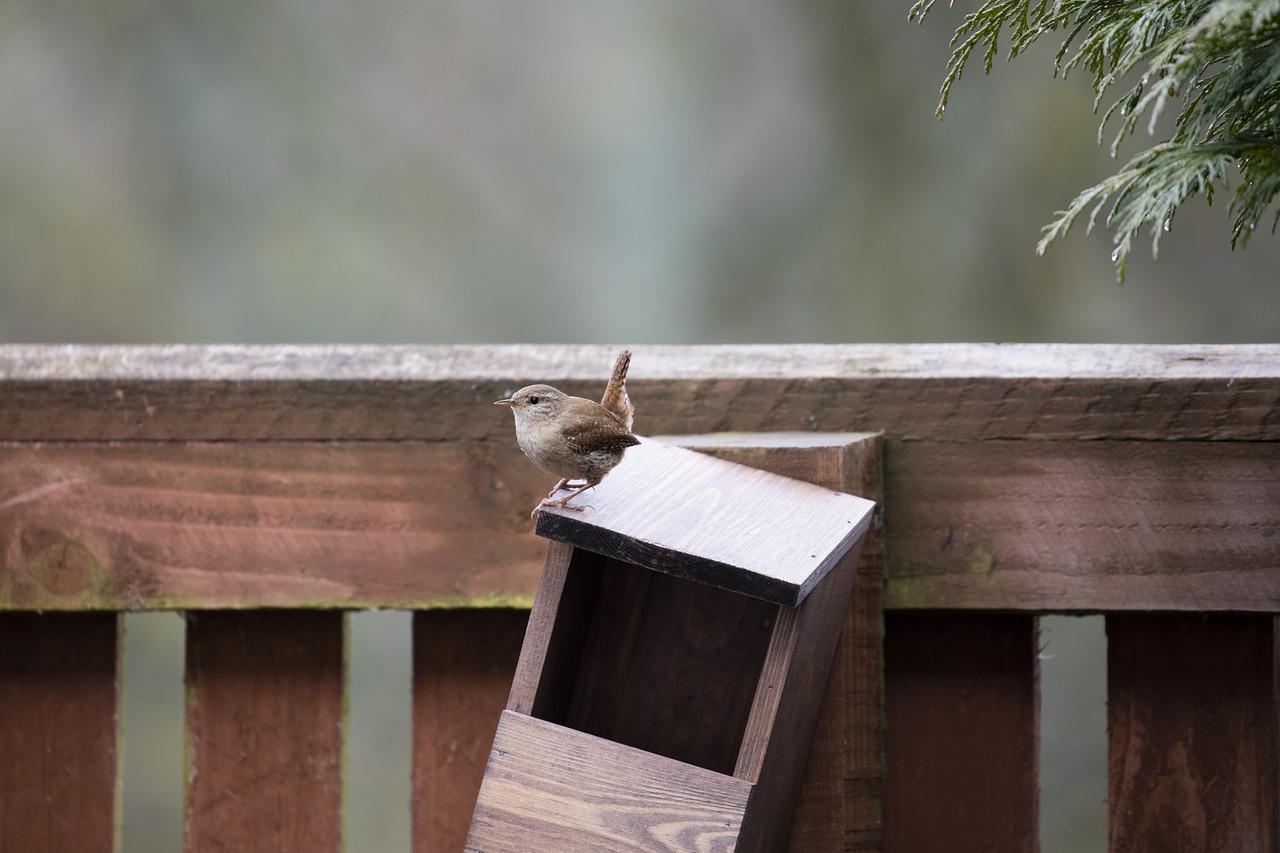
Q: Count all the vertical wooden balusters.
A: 5